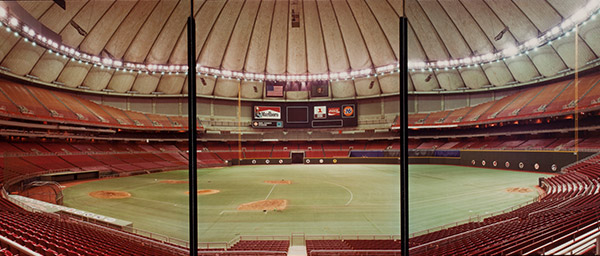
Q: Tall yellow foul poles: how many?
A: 2